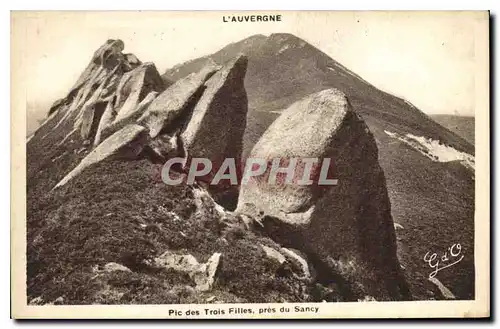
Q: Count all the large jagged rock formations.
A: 3